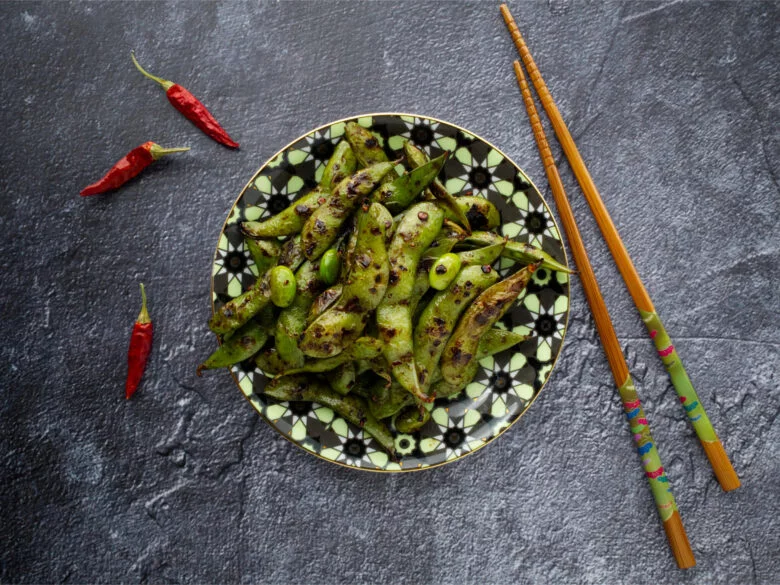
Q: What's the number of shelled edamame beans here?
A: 3